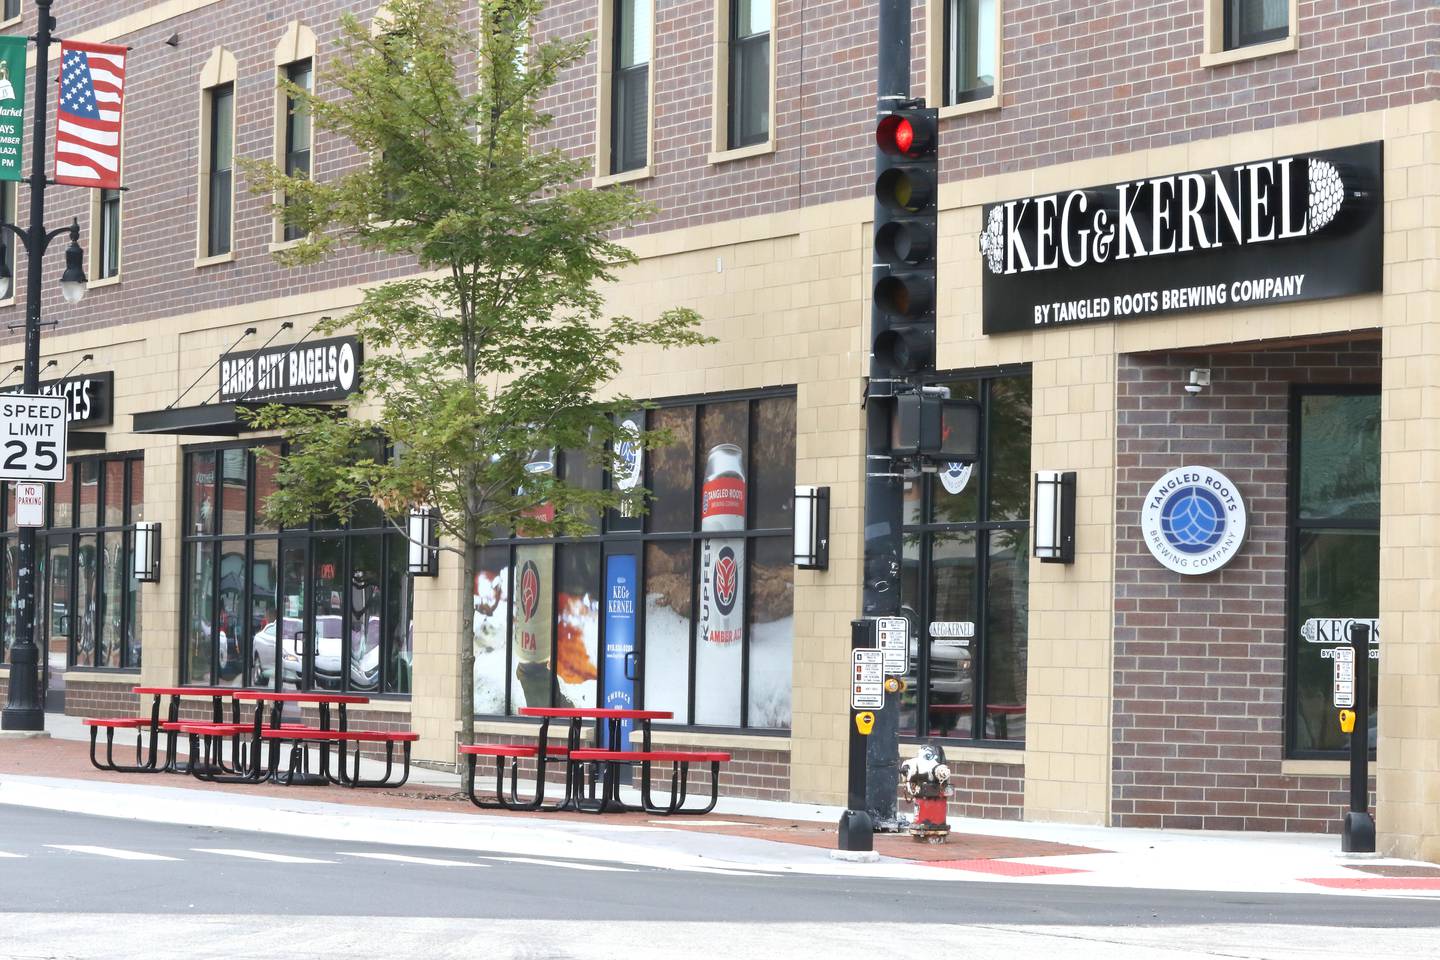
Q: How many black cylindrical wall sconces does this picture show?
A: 4